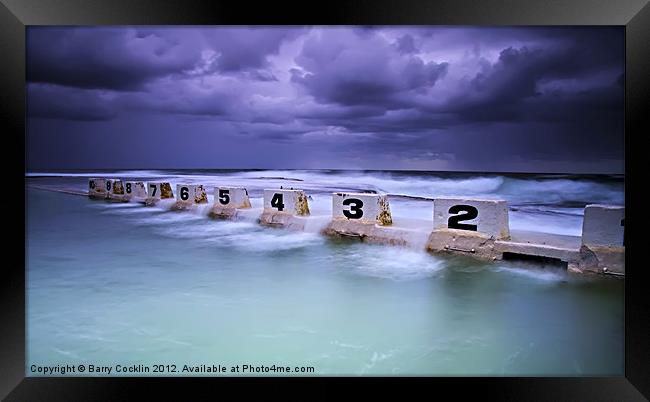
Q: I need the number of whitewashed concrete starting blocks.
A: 10